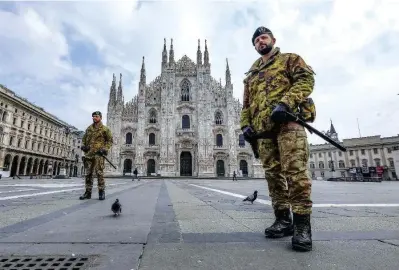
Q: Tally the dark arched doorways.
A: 5